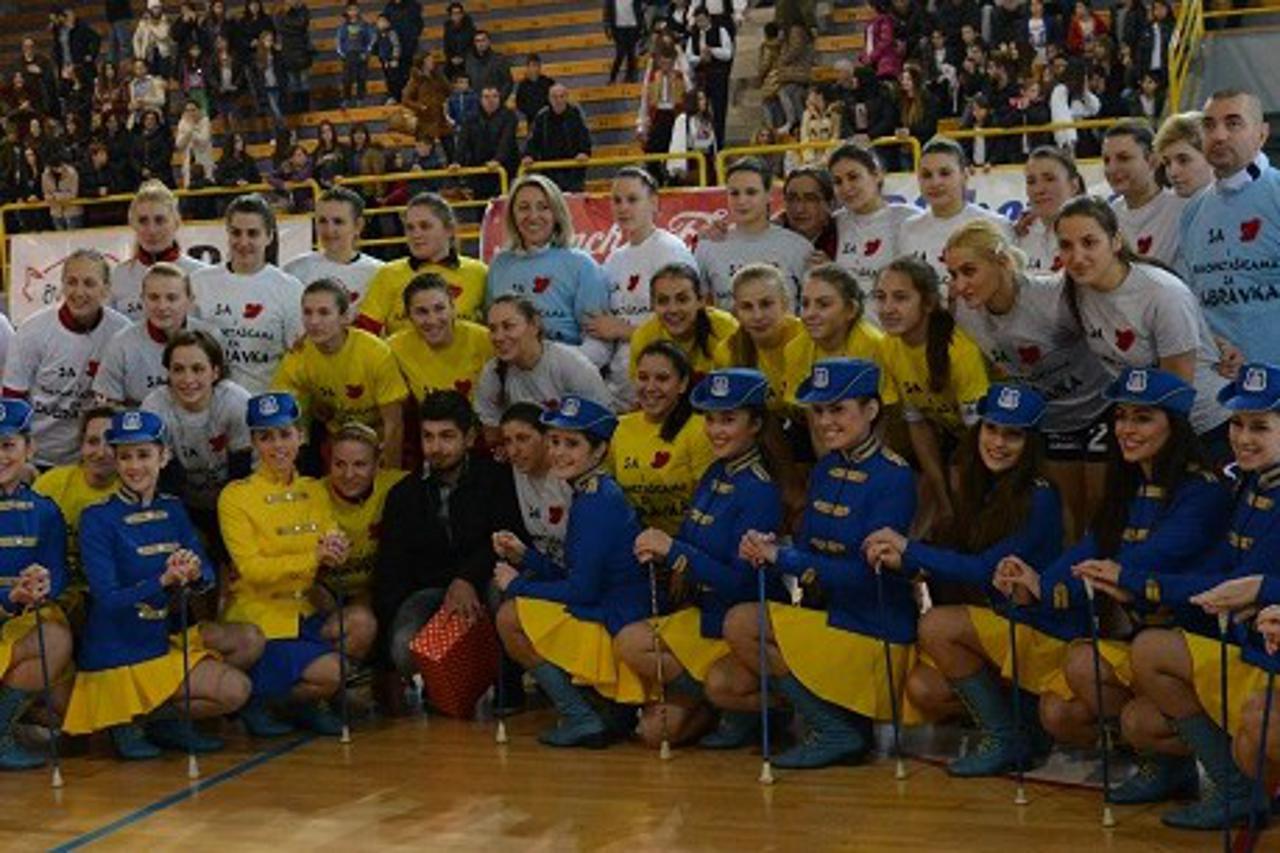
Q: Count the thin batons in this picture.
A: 11